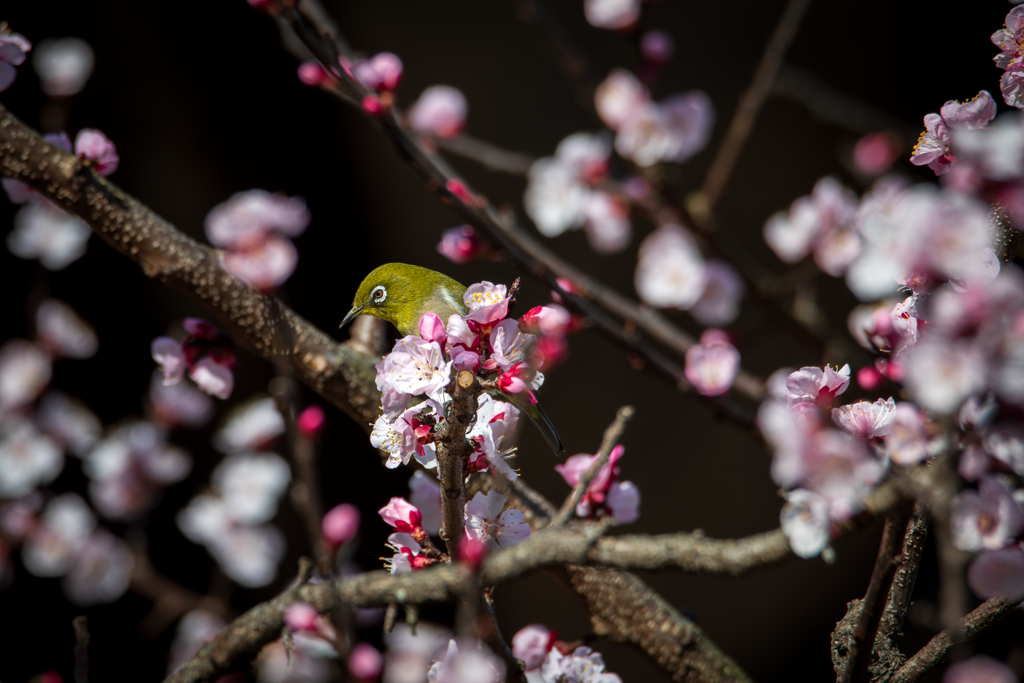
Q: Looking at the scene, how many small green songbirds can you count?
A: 1